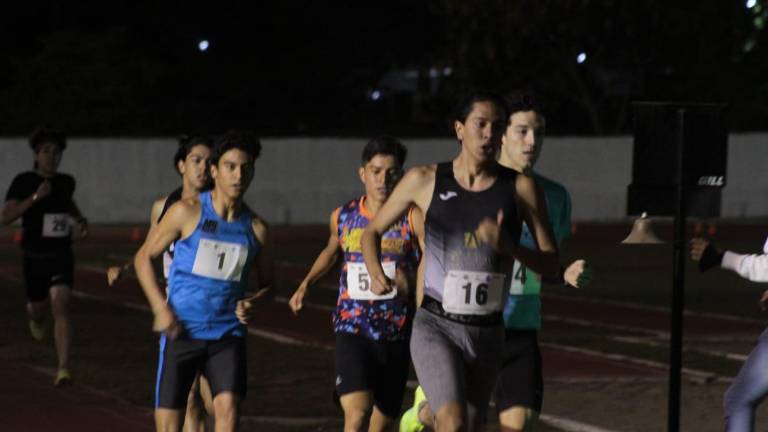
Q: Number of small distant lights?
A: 4